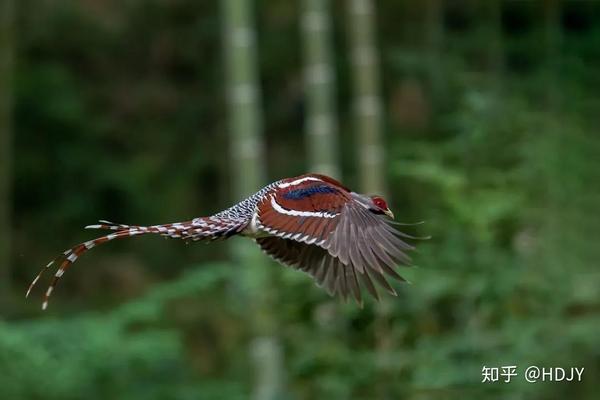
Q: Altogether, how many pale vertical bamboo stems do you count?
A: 3